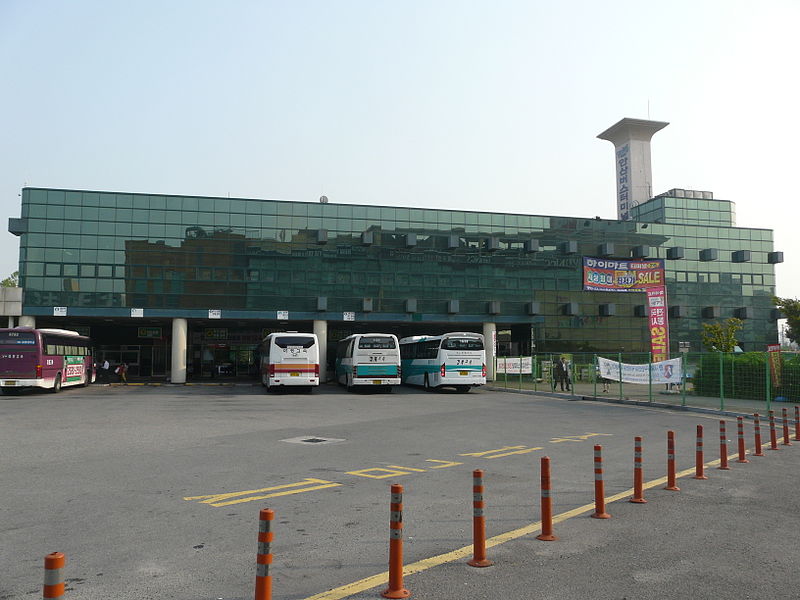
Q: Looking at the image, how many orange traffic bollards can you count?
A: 15